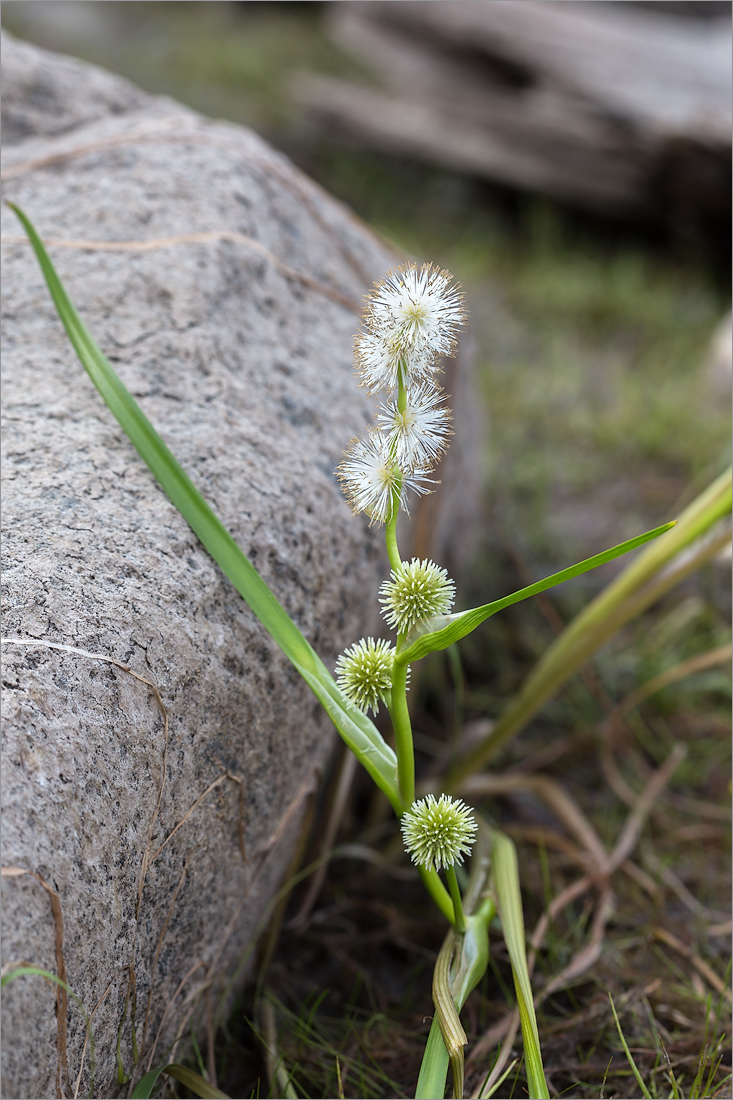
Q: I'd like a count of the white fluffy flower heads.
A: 4